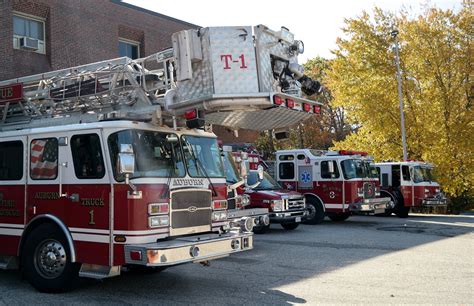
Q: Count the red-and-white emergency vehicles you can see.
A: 5